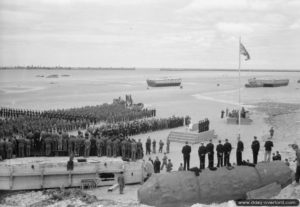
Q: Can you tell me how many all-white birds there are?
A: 0